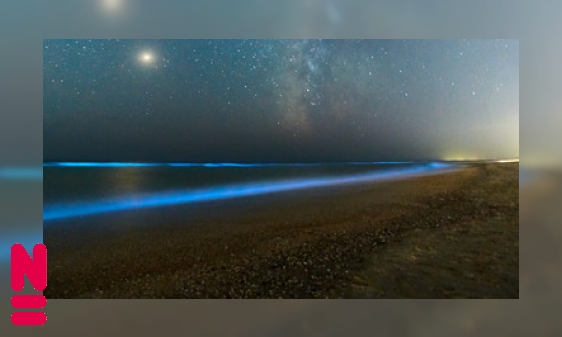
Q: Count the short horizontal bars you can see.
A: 2